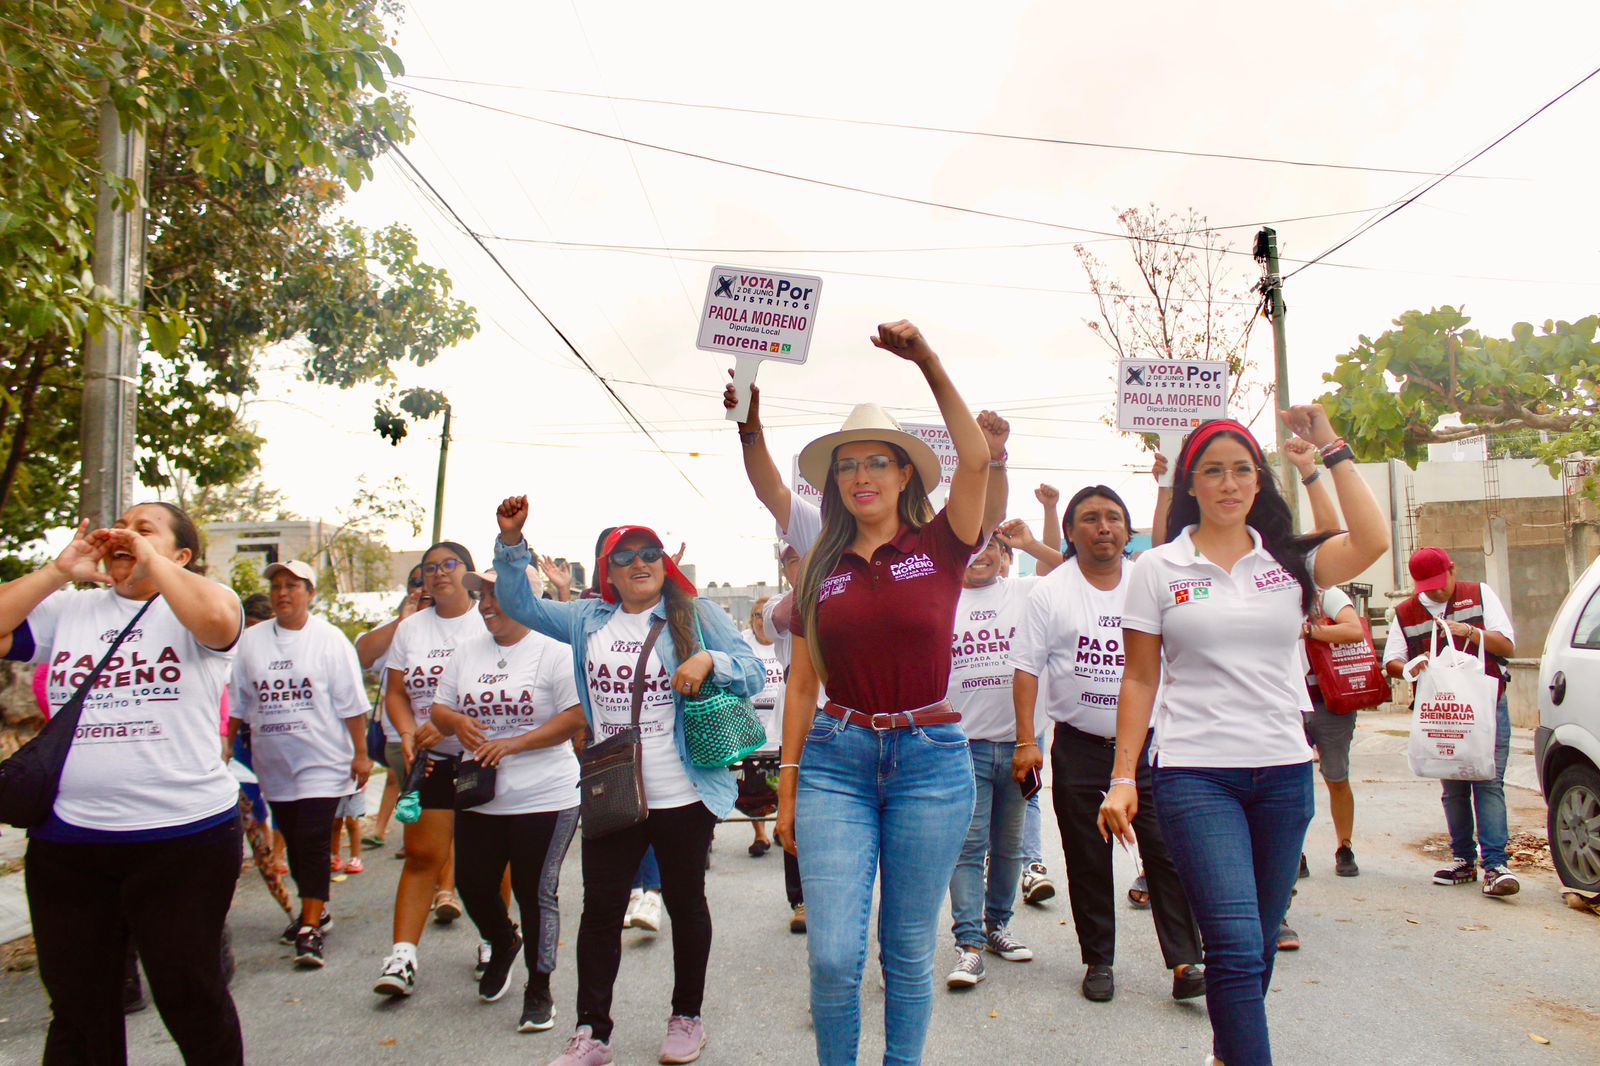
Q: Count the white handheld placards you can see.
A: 4